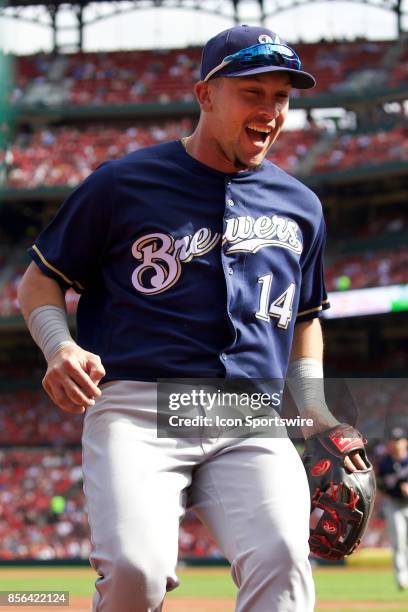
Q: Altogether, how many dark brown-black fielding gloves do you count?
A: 1